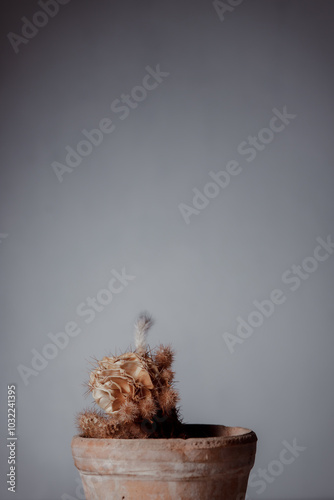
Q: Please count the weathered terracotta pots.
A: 1